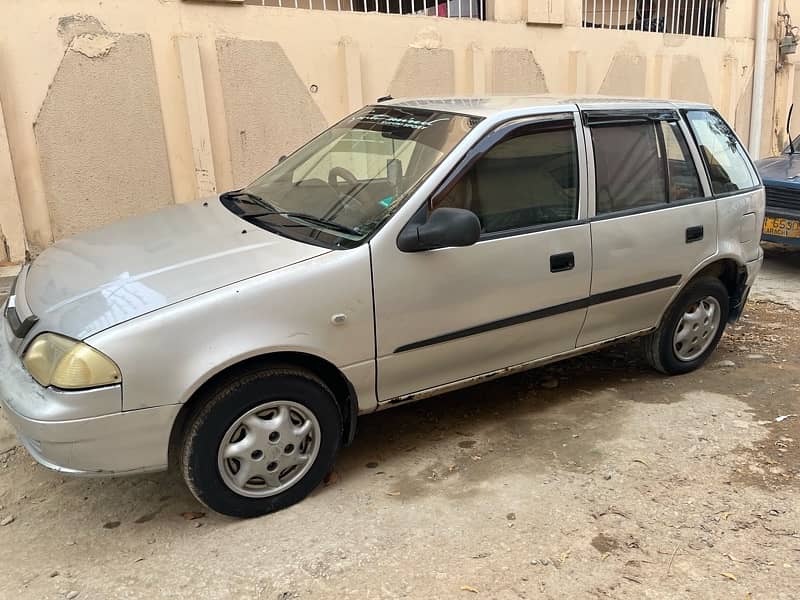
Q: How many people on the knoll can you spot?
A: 0